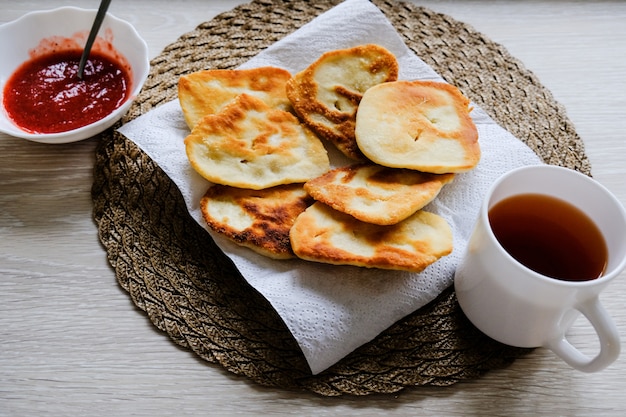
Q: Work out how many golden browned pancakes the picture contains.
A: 7